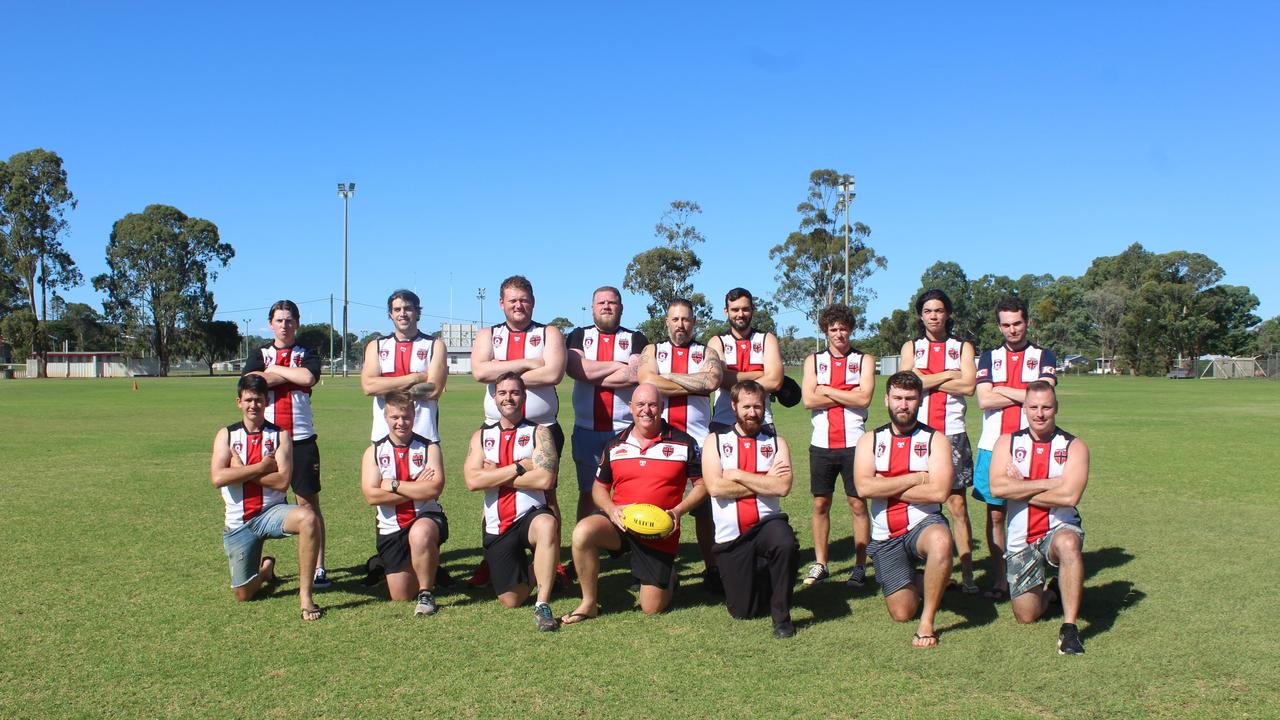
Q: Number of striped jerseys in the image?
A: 15